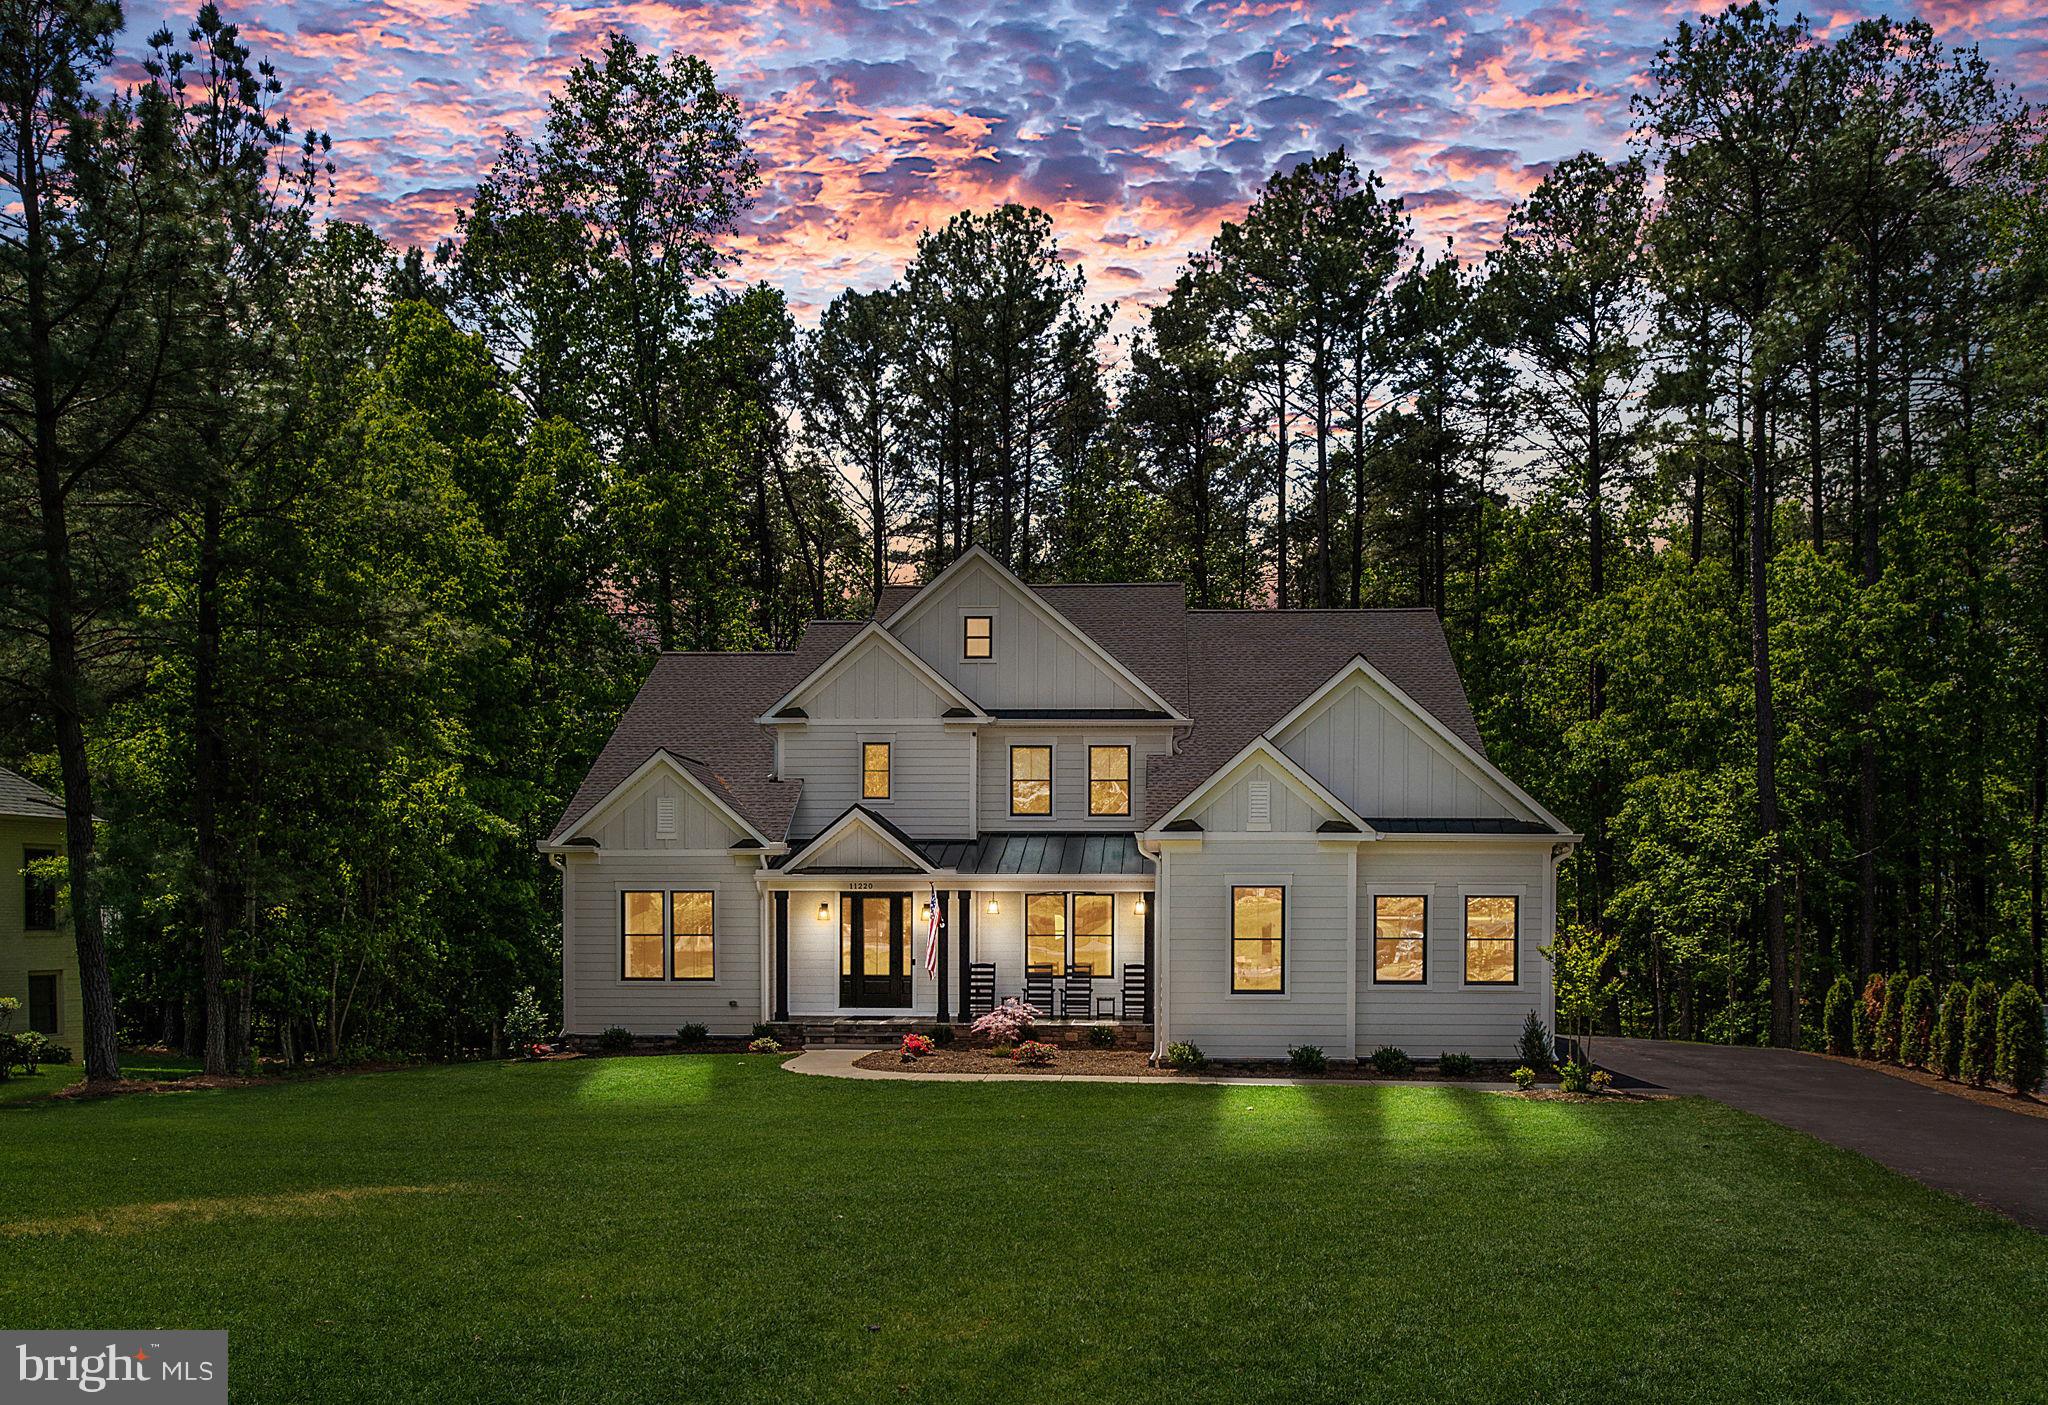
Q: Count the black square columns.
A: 4